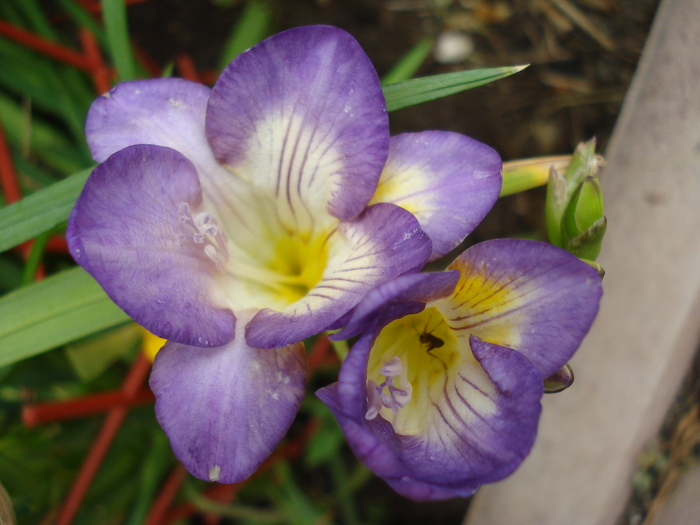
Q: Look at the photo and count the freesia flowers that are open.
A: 2